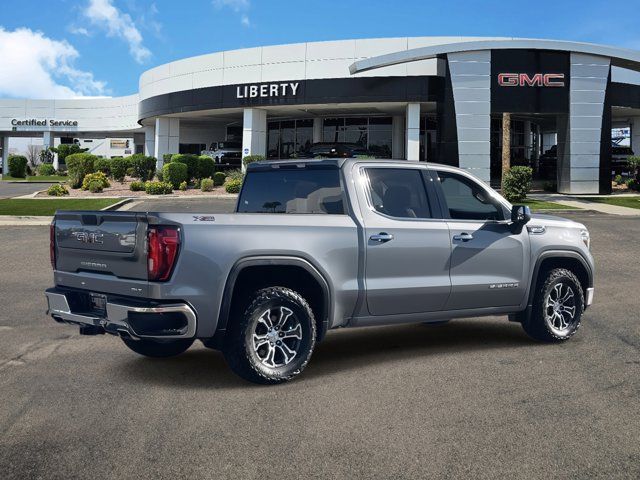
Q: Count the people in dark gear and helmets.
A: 0